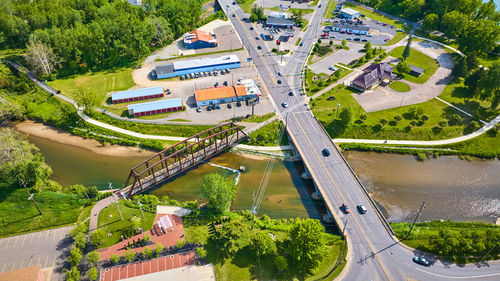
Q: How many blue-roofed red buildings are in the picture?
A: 2